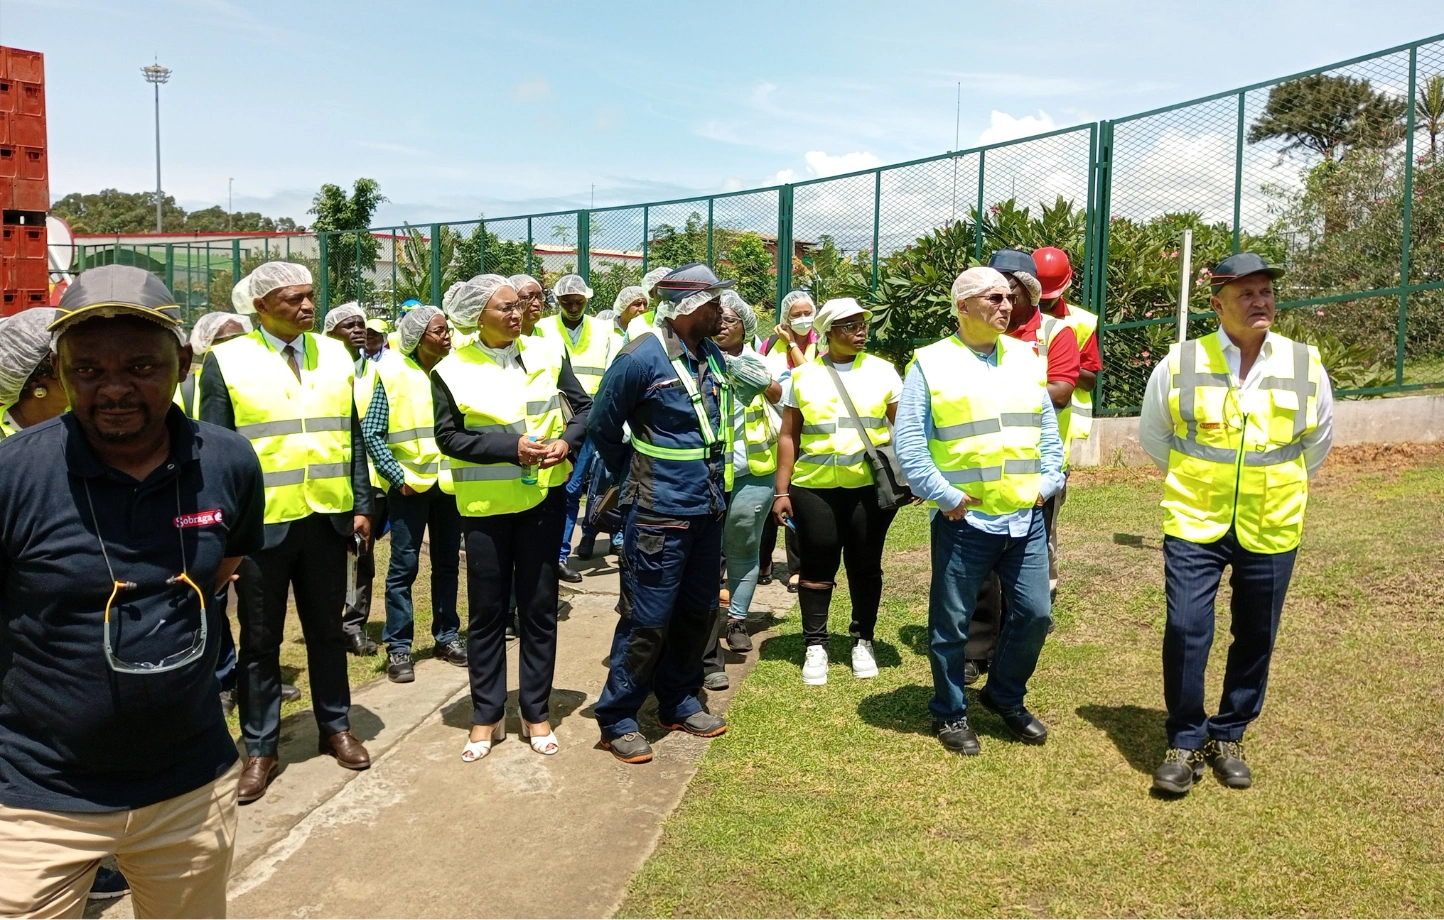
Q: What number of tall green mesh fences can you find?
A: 1